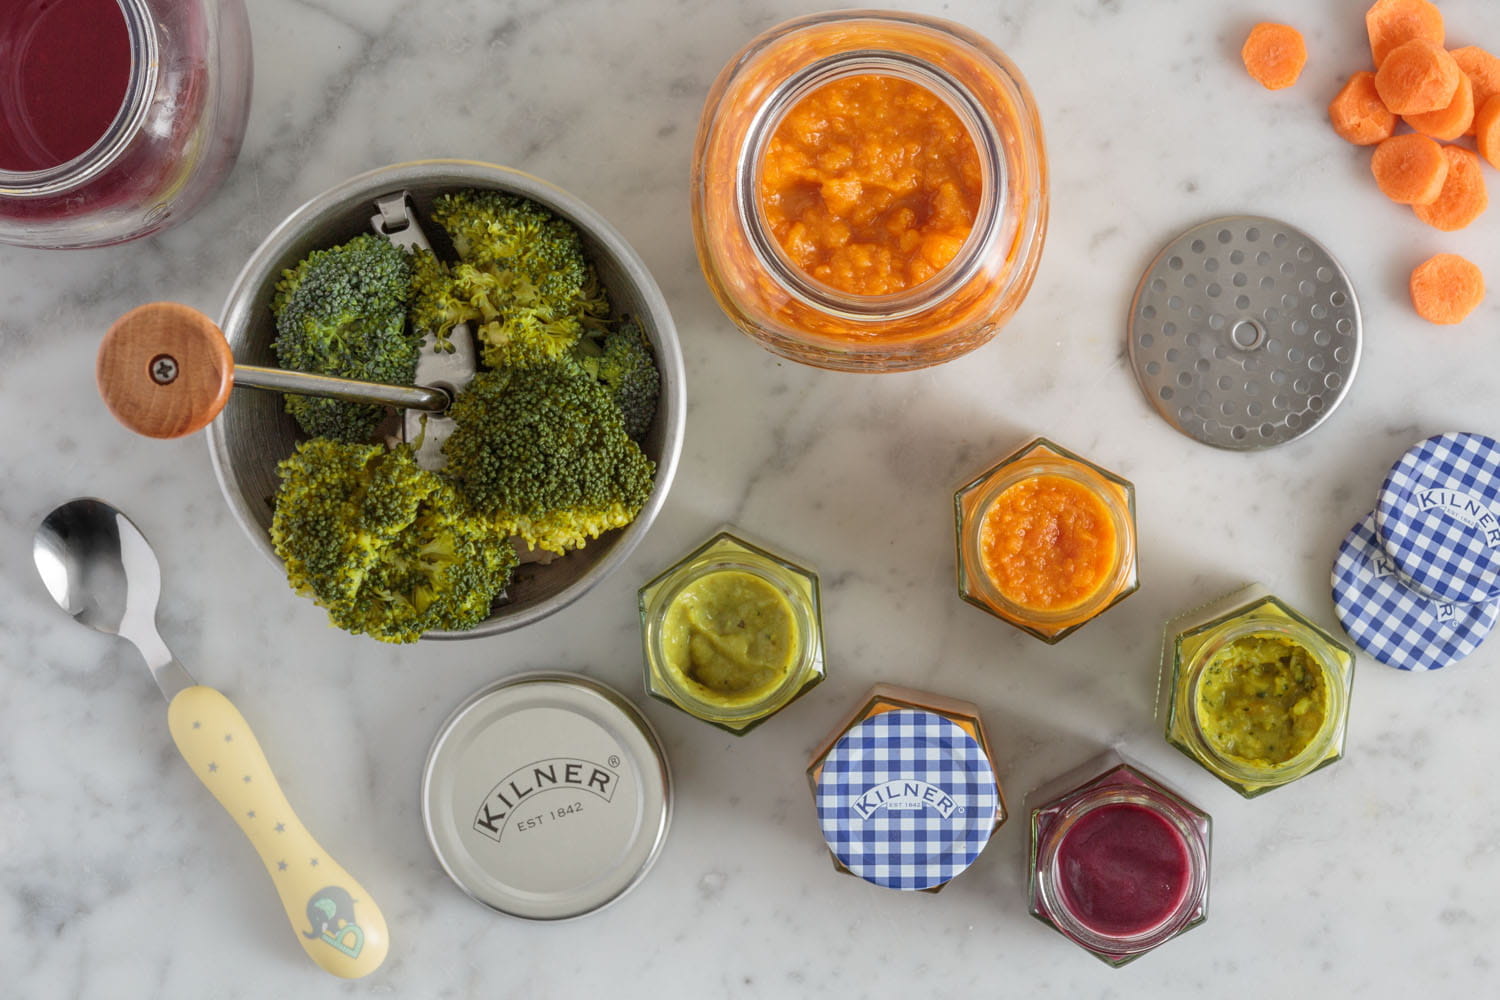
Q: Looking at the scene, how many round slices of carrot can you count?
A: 10